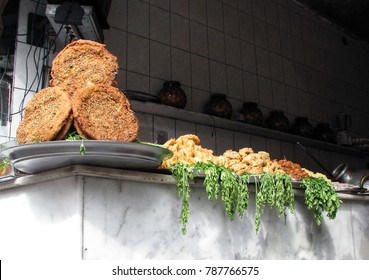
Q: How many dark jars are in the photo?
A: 6